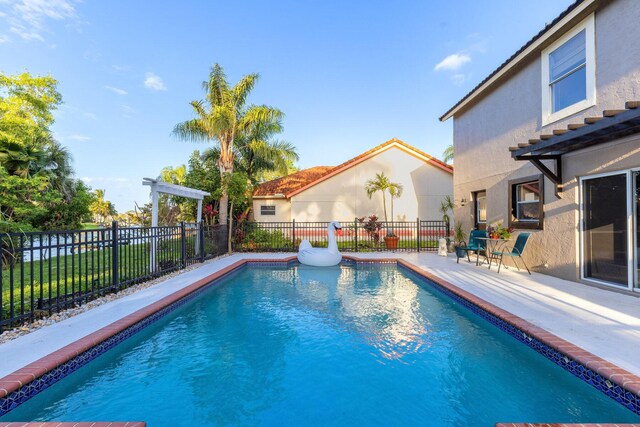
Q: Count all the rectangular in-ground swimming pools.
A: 1